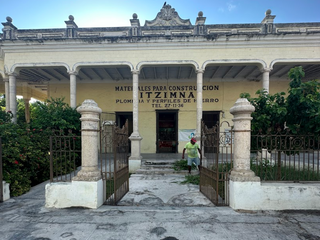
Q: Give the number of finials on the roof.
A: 5